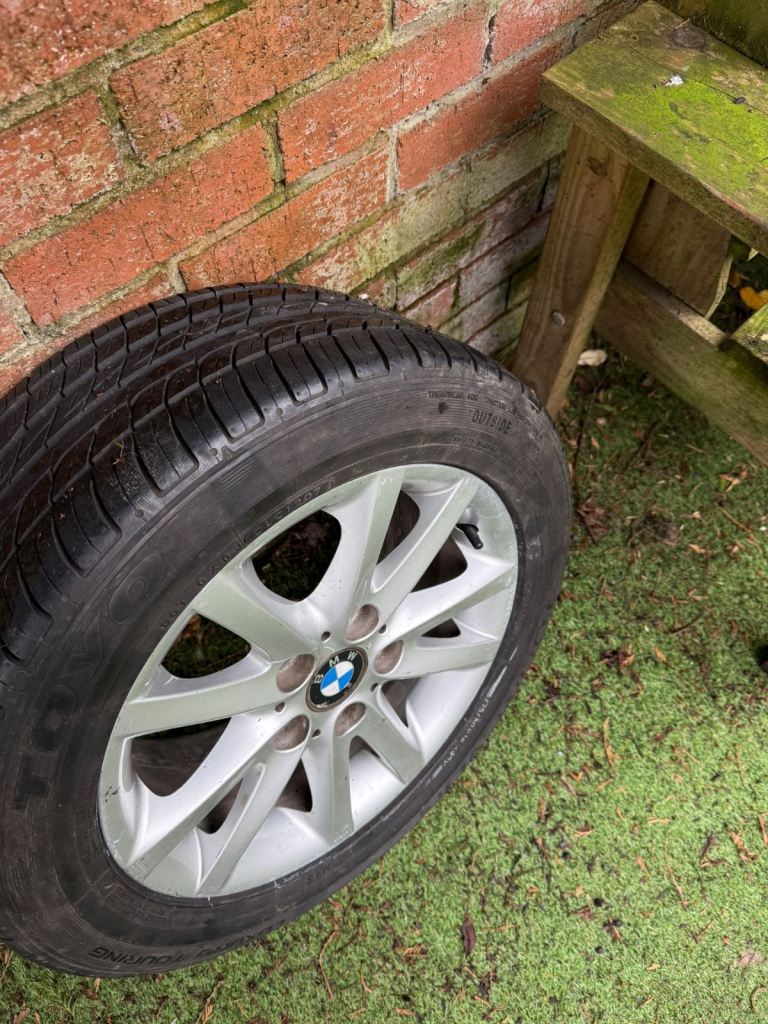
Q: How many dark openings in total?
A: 10